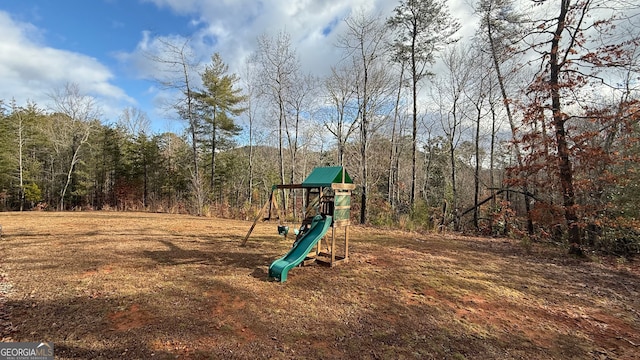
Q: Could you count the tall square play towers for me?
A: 1